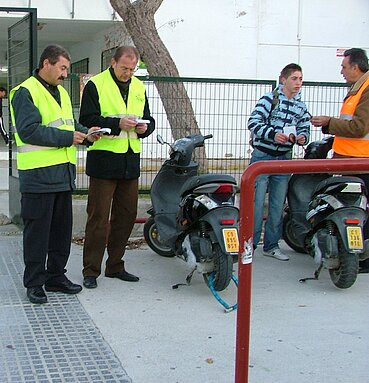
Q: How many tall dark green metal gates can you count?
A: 1